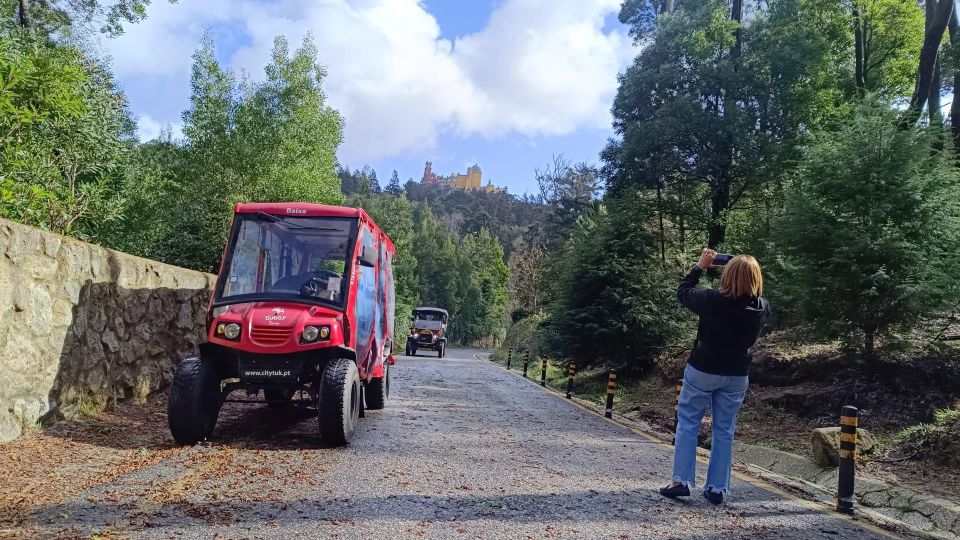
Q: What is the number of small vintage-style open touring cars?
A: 1